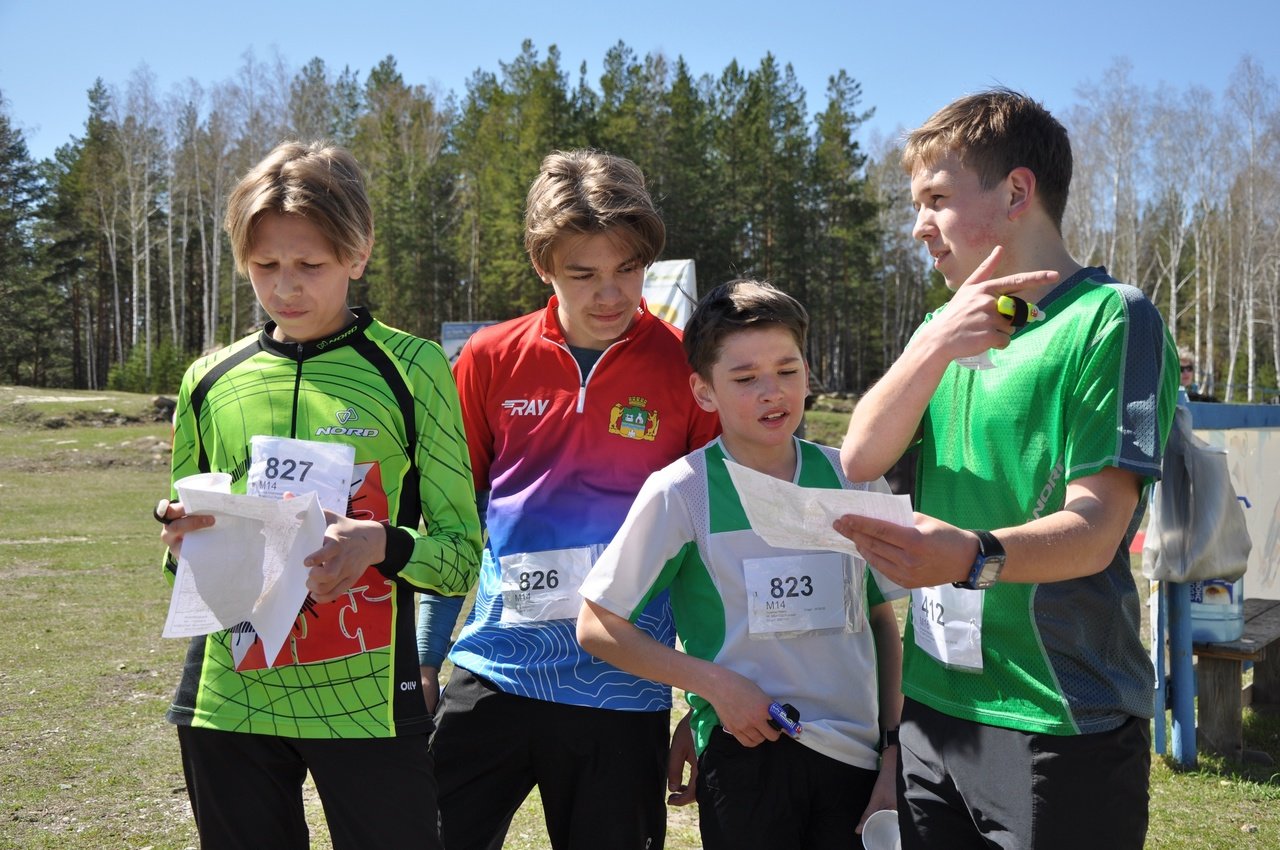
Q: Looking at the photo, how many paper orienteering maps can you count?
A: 2